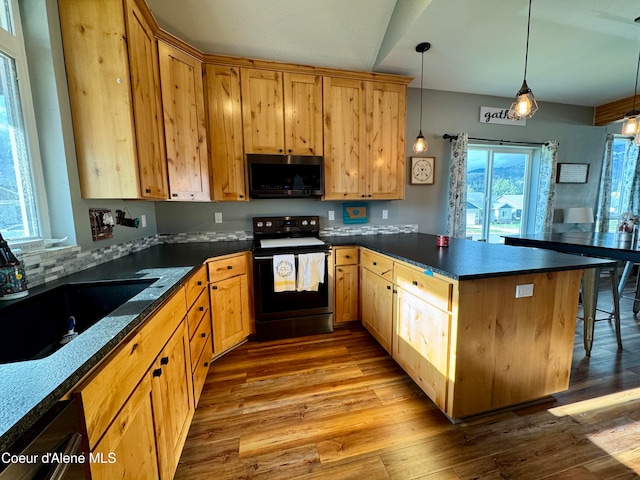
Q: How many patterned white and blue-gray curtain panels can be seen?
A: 4